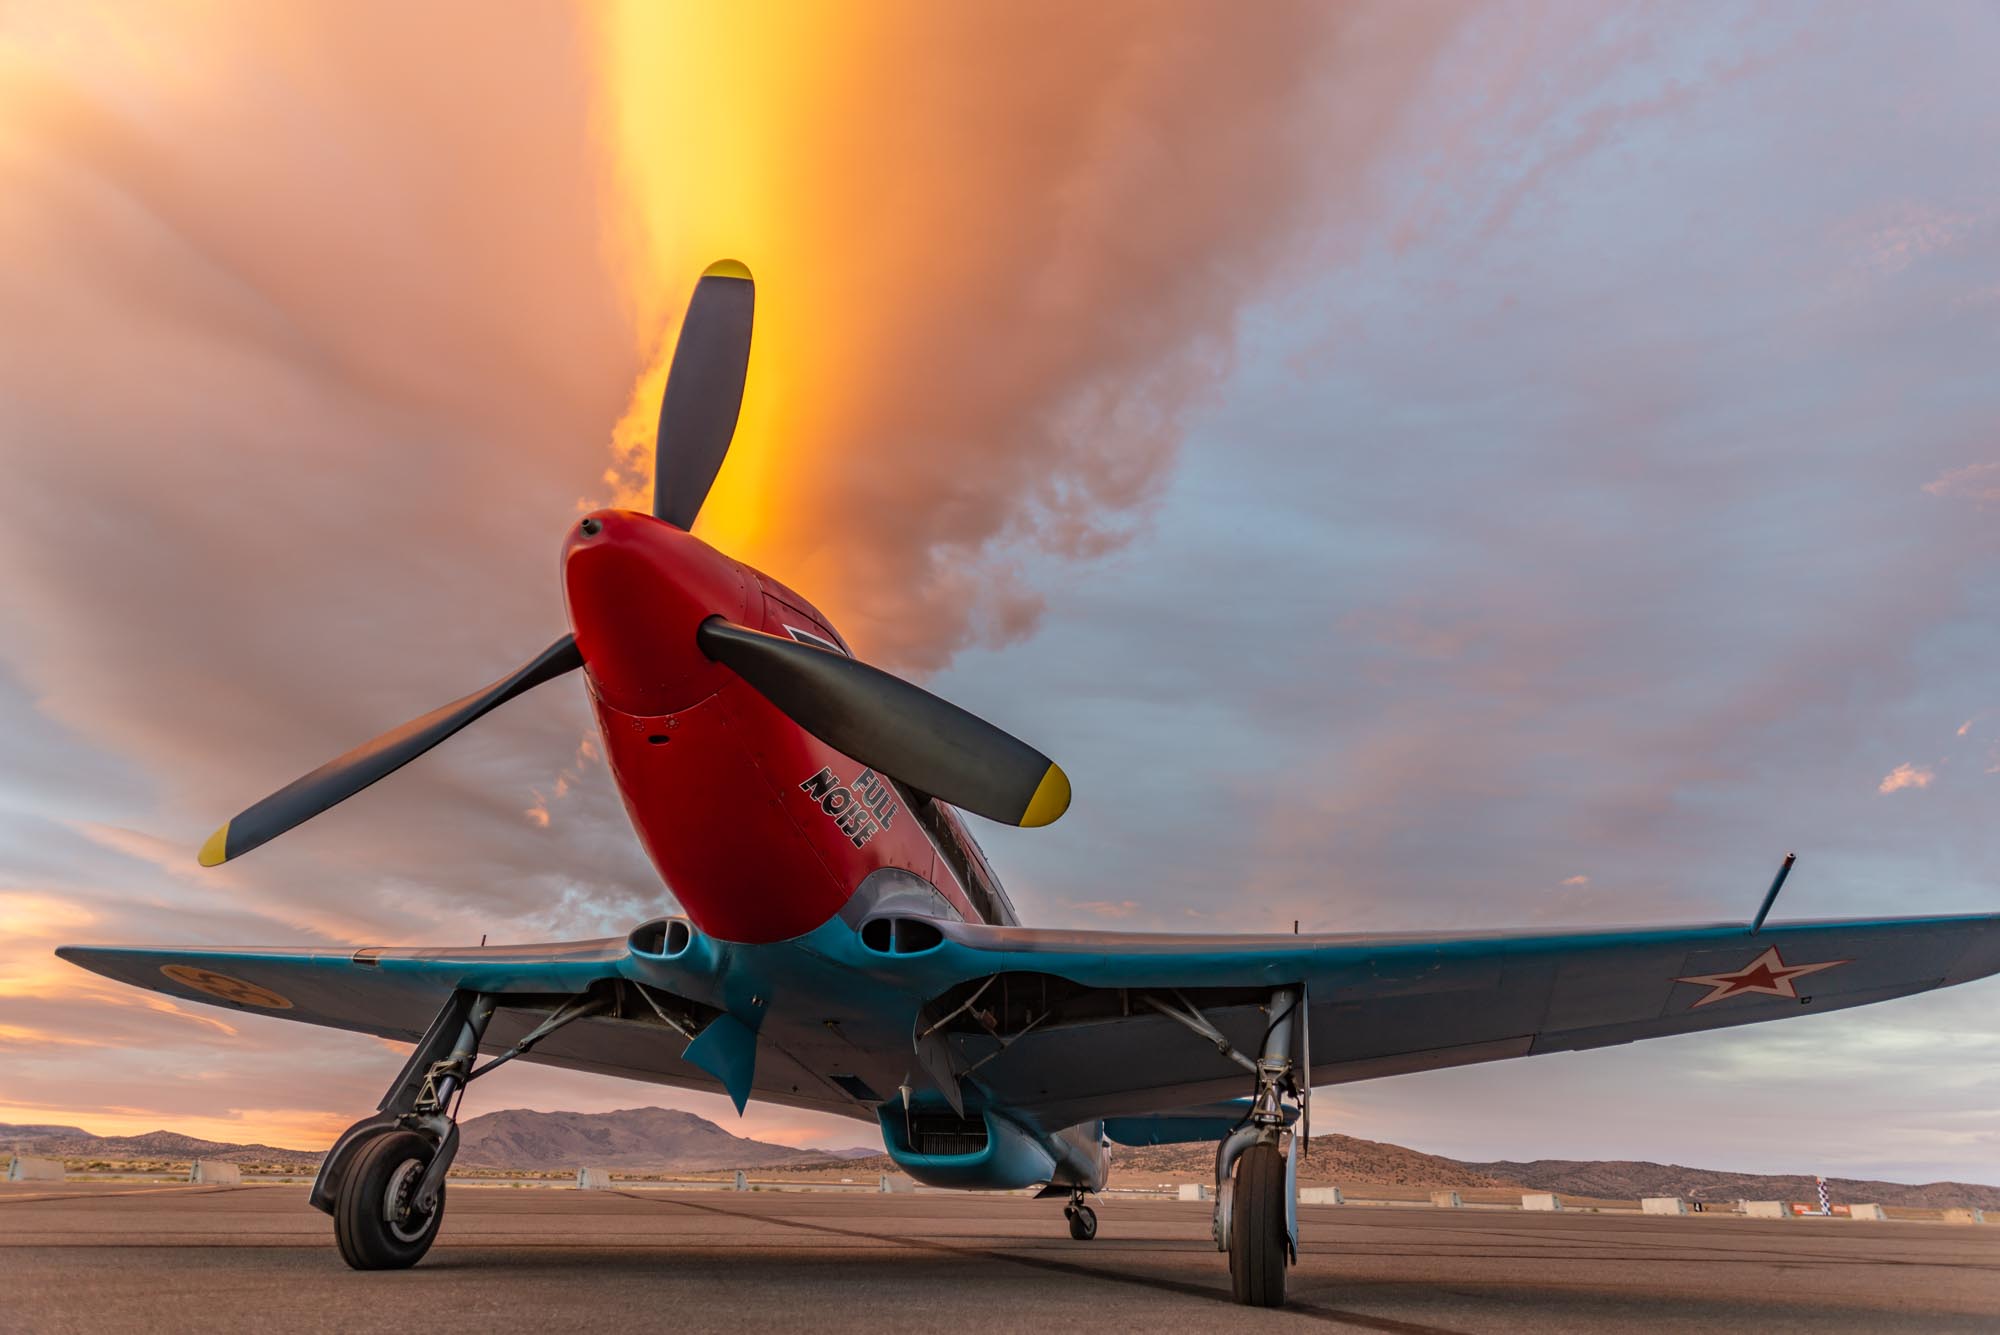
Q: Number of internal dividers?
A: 2